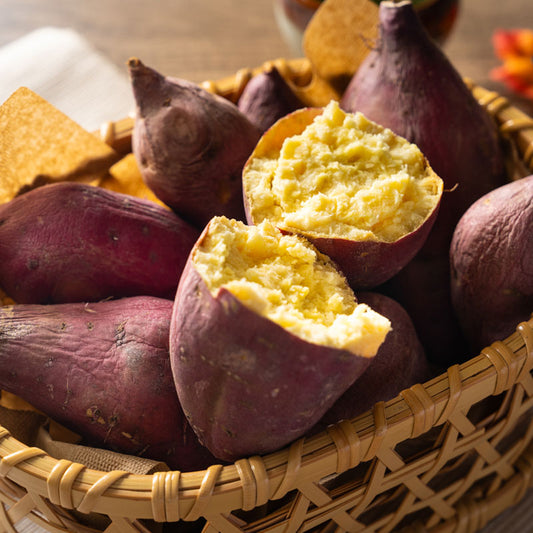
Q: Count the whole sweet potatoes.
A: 7